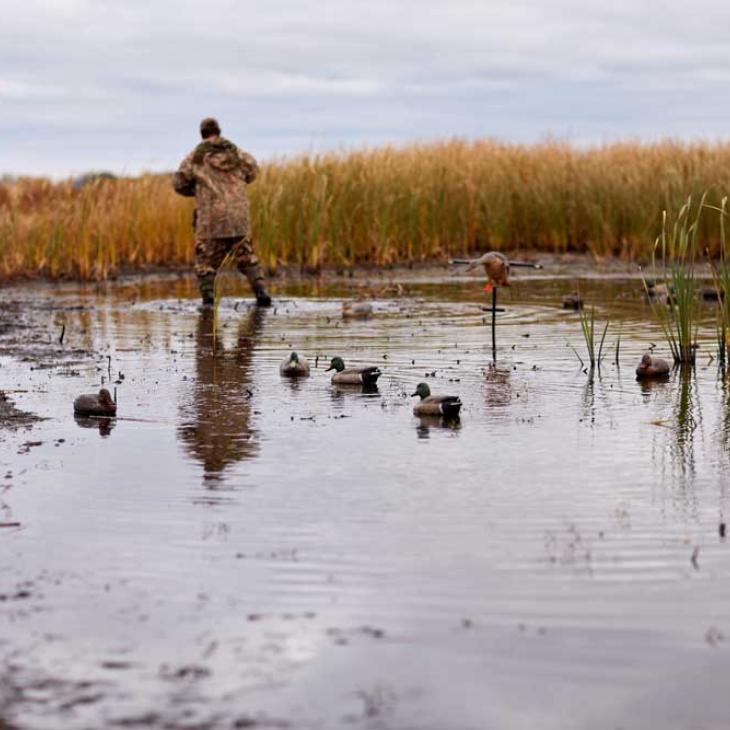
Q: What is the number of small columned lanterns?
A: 0